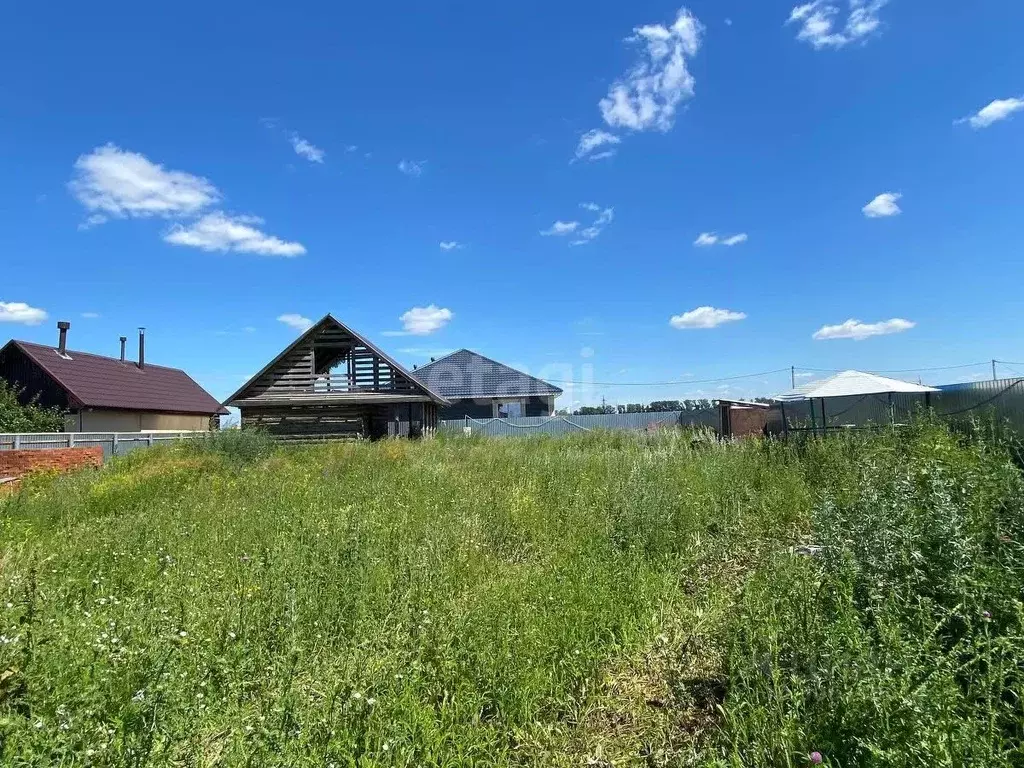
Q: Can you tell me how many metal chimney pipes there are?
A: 3